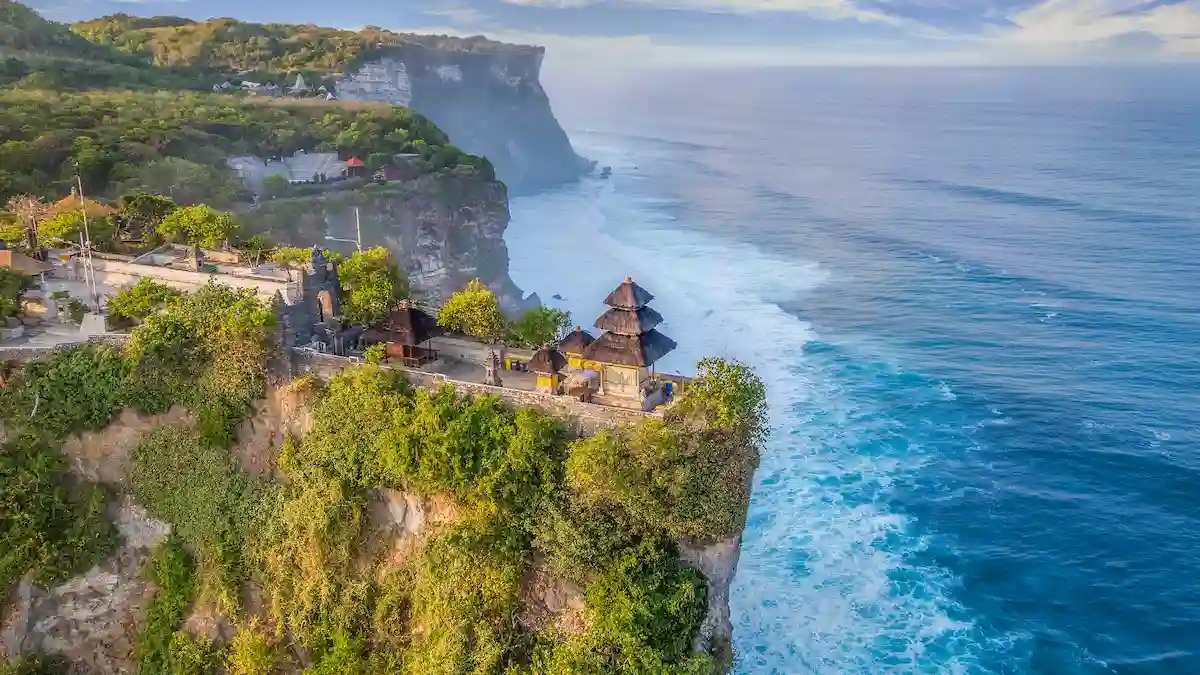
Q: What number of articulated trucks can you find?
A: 0